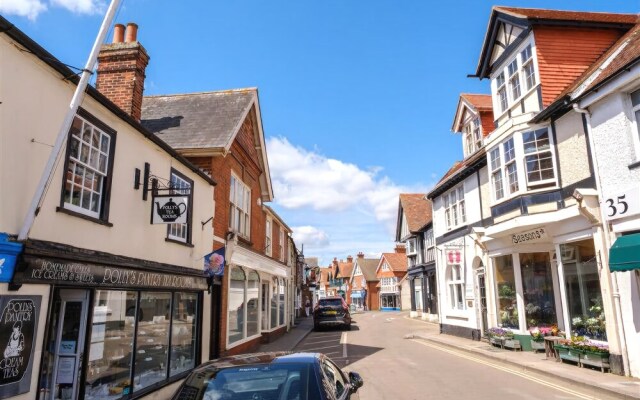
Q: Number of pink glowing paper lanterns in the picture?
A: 0